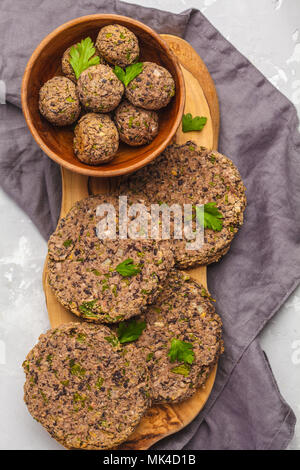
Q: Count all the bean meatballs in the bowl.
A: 7